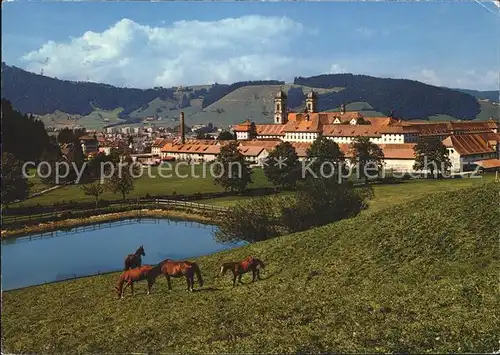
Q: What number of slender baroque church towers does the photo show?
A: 2